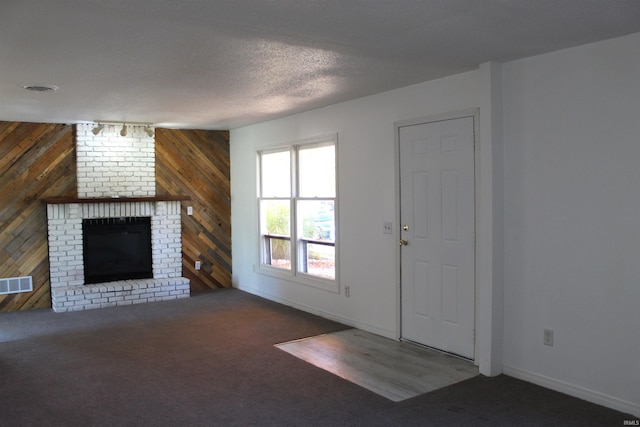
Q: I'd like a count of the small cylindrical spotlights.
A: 3